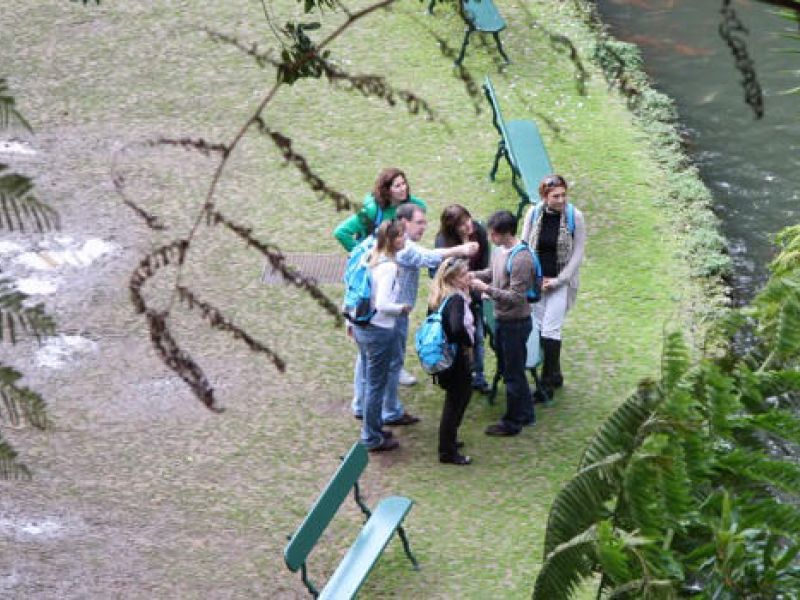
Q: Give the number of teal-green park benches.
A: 4